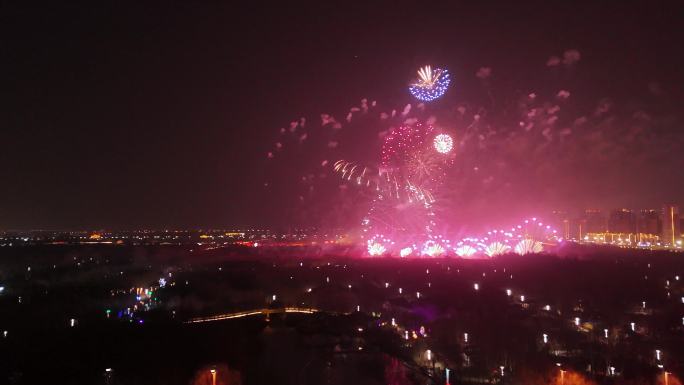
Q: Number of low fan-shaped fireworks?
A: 6